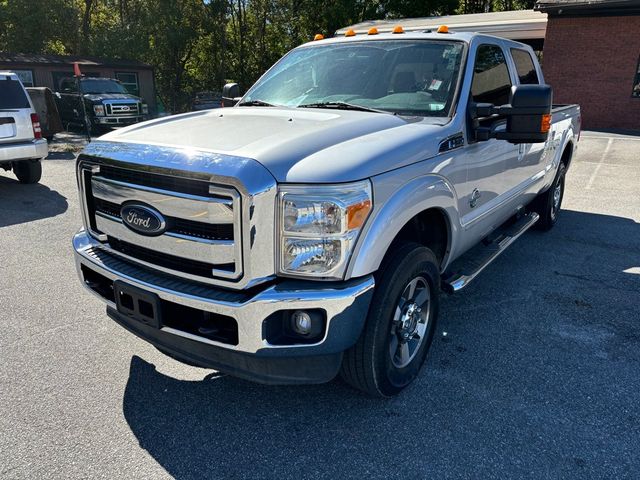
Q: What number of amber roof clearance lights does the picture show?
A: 5